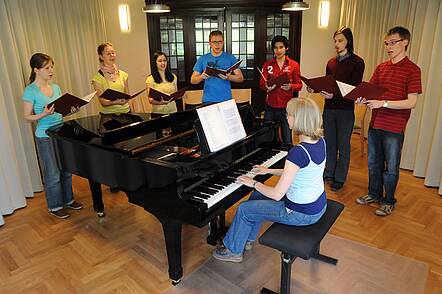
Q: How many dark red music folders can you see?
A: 7